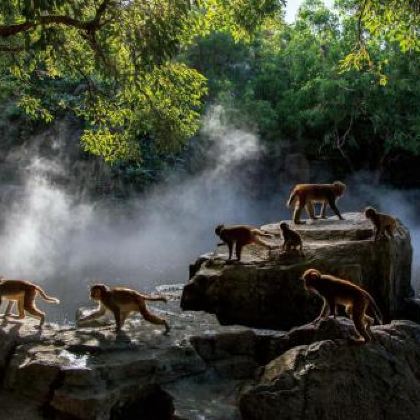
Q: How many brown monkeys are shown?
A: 7